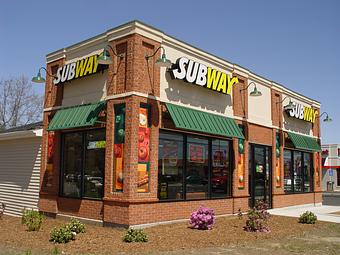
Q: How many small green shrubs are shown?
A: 5